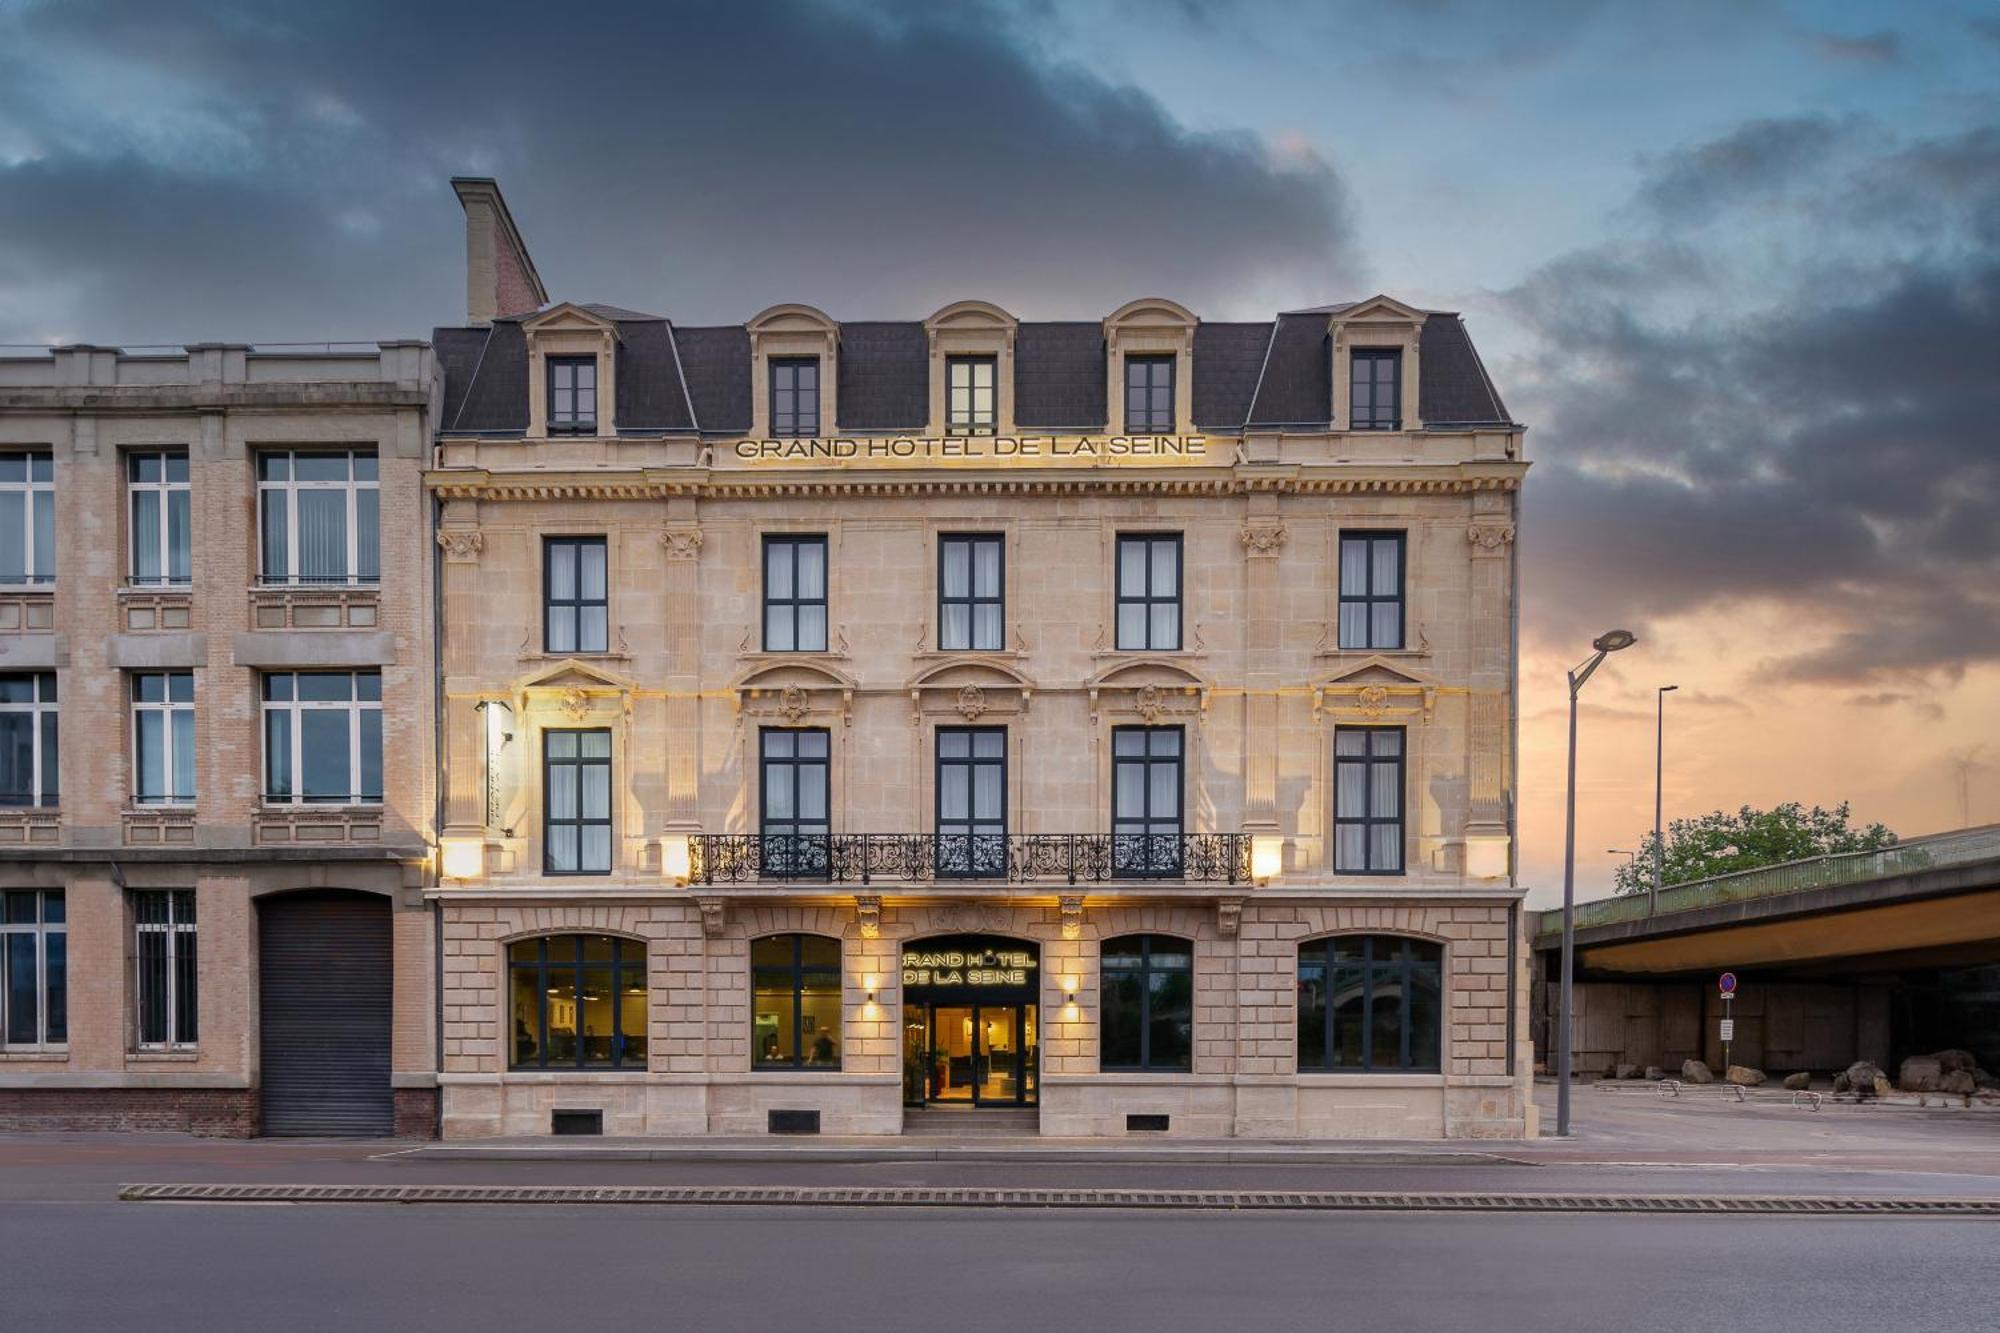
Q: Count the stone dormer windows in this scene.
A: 5